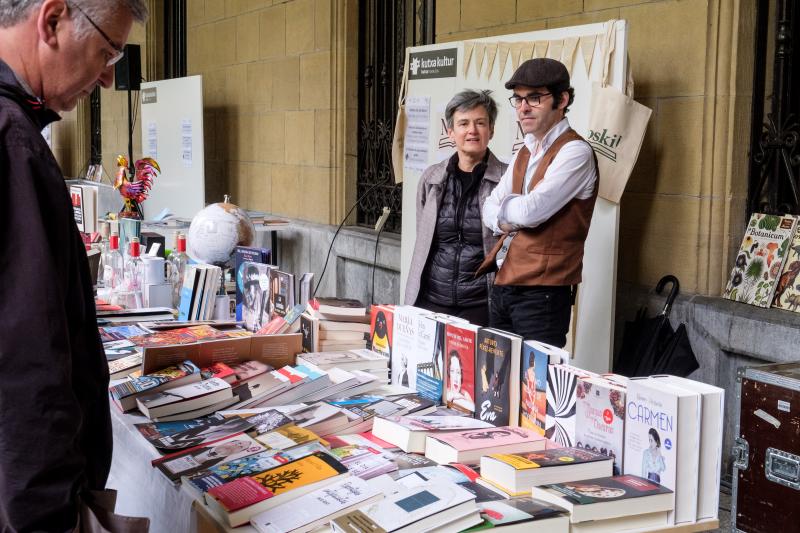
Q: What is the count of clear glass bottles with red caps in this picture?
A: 3